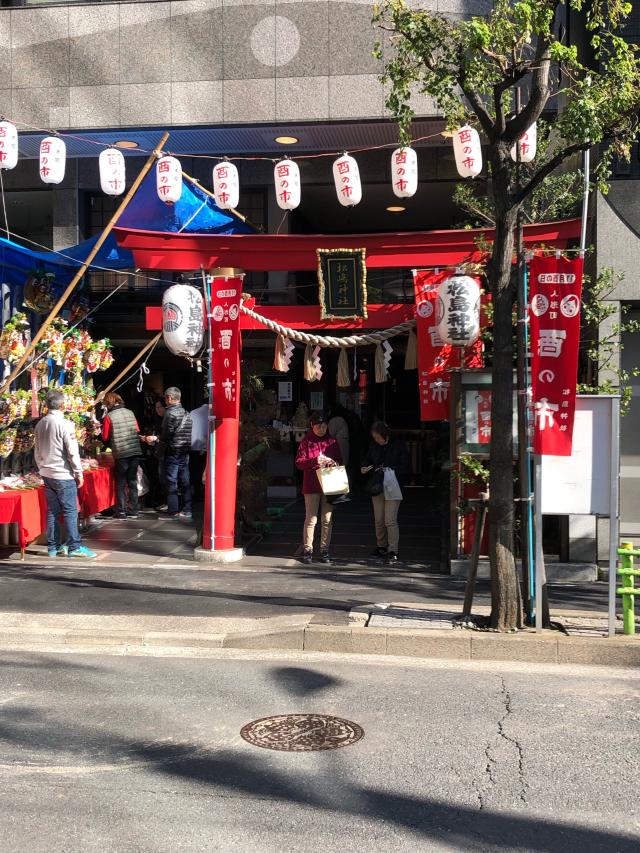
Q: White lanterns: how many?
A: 12